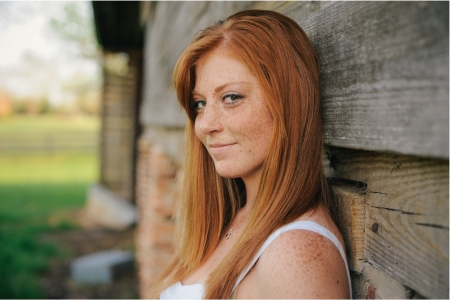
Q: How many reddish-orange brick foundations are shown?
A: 1